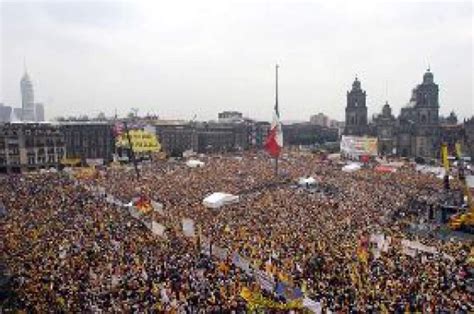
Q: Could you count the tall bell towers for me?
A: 2